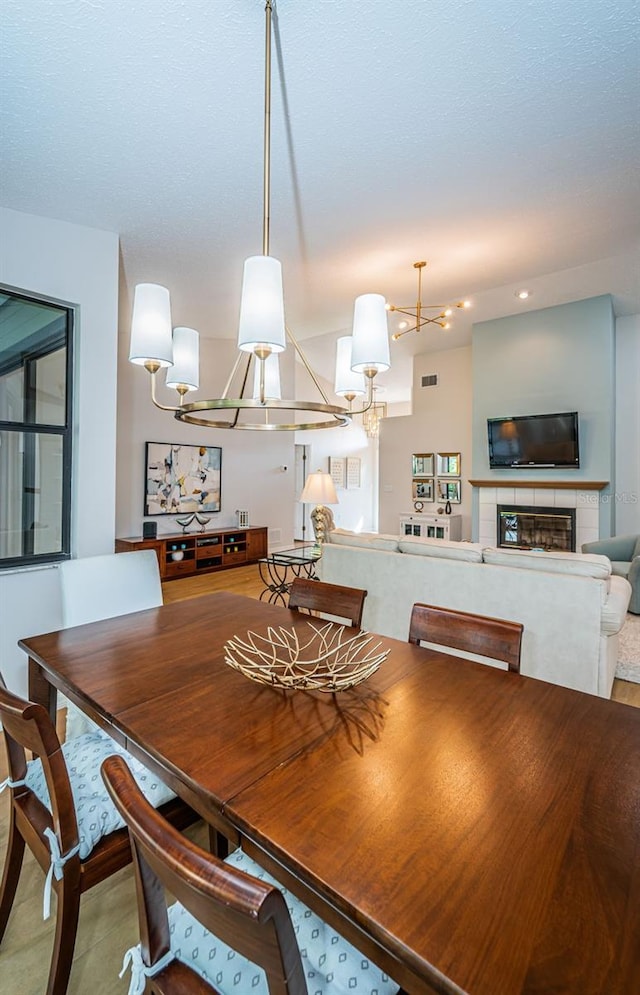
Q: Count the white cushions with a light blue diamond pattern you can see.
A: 2